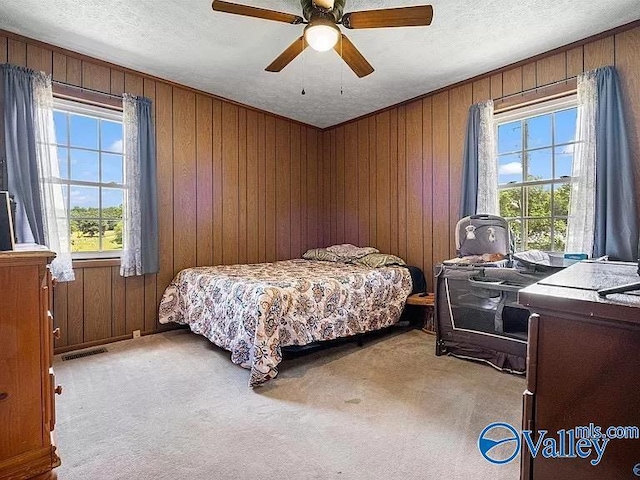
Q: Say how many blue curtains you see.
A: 4